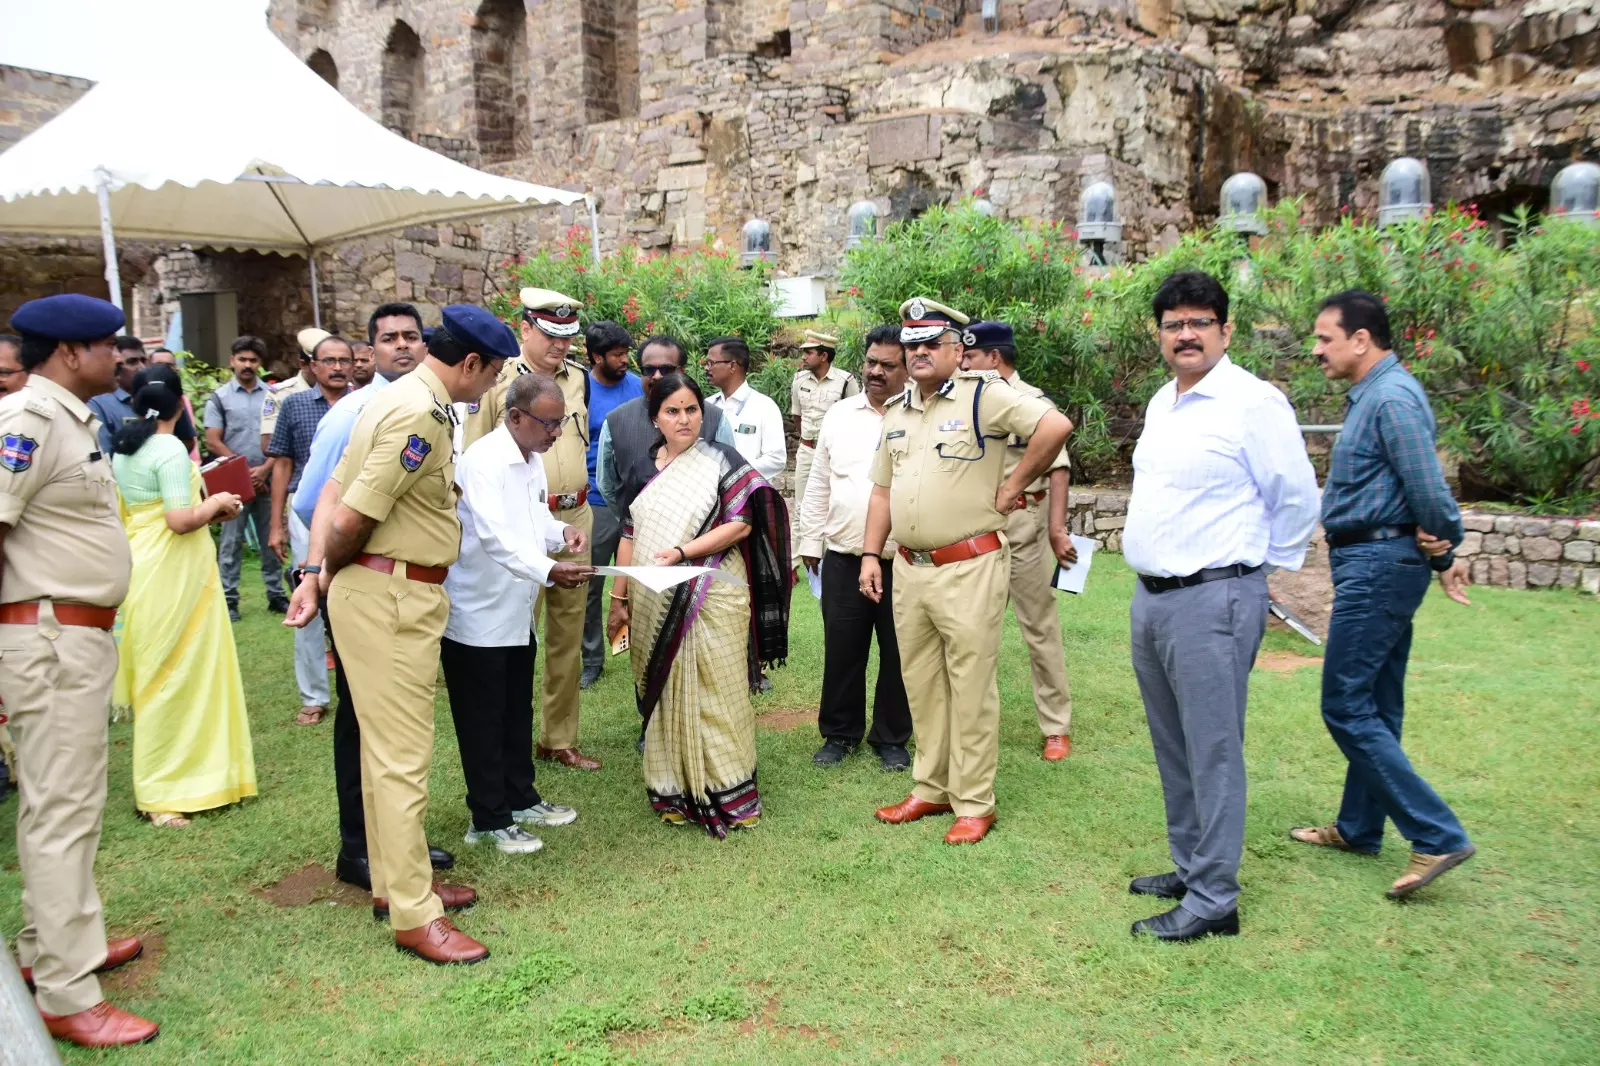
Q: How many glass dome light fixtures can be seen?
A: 7